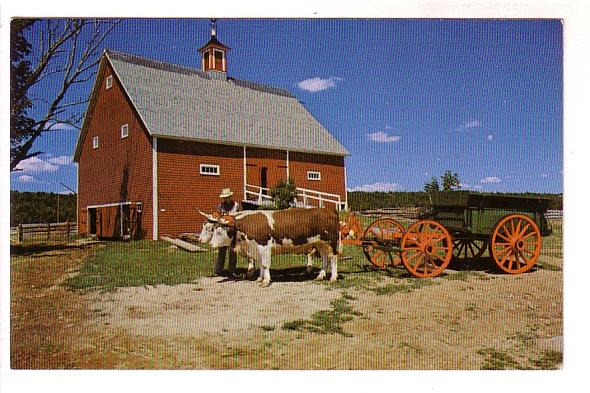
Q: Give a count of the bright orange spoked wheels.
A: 3